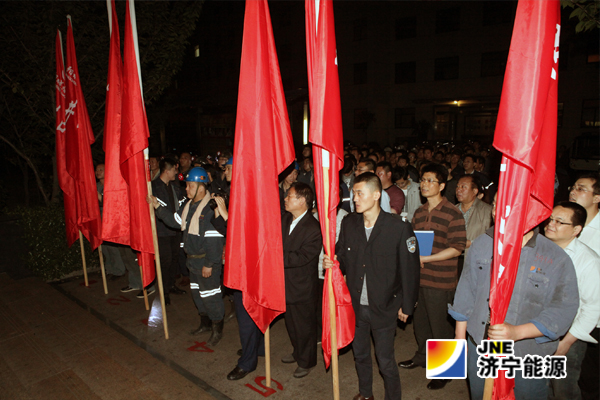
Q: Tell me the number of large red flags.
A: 7